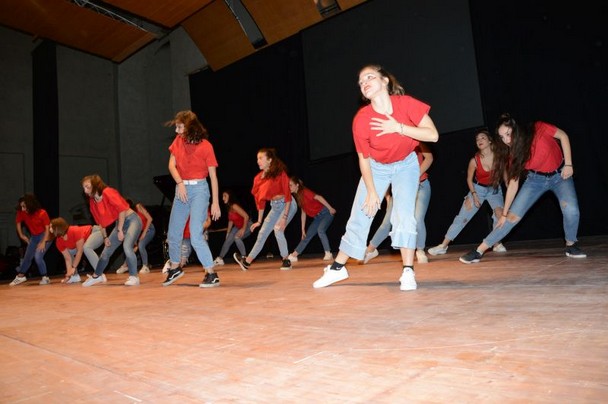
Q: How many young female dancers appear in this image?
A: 13